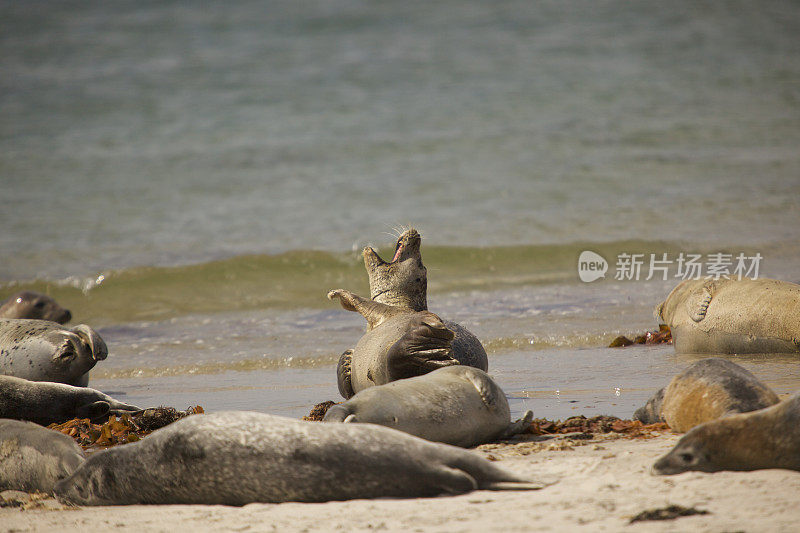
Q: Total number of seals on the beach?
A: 10